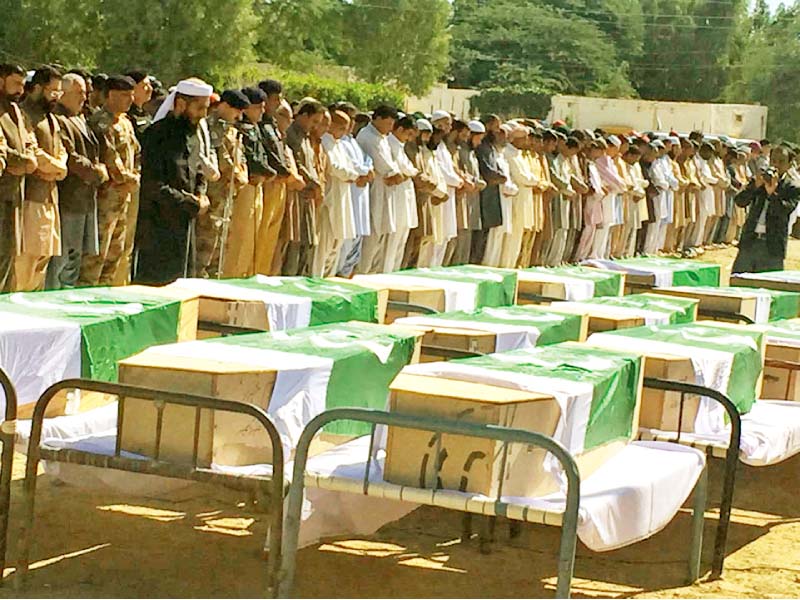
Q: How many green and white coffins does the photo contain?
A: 13